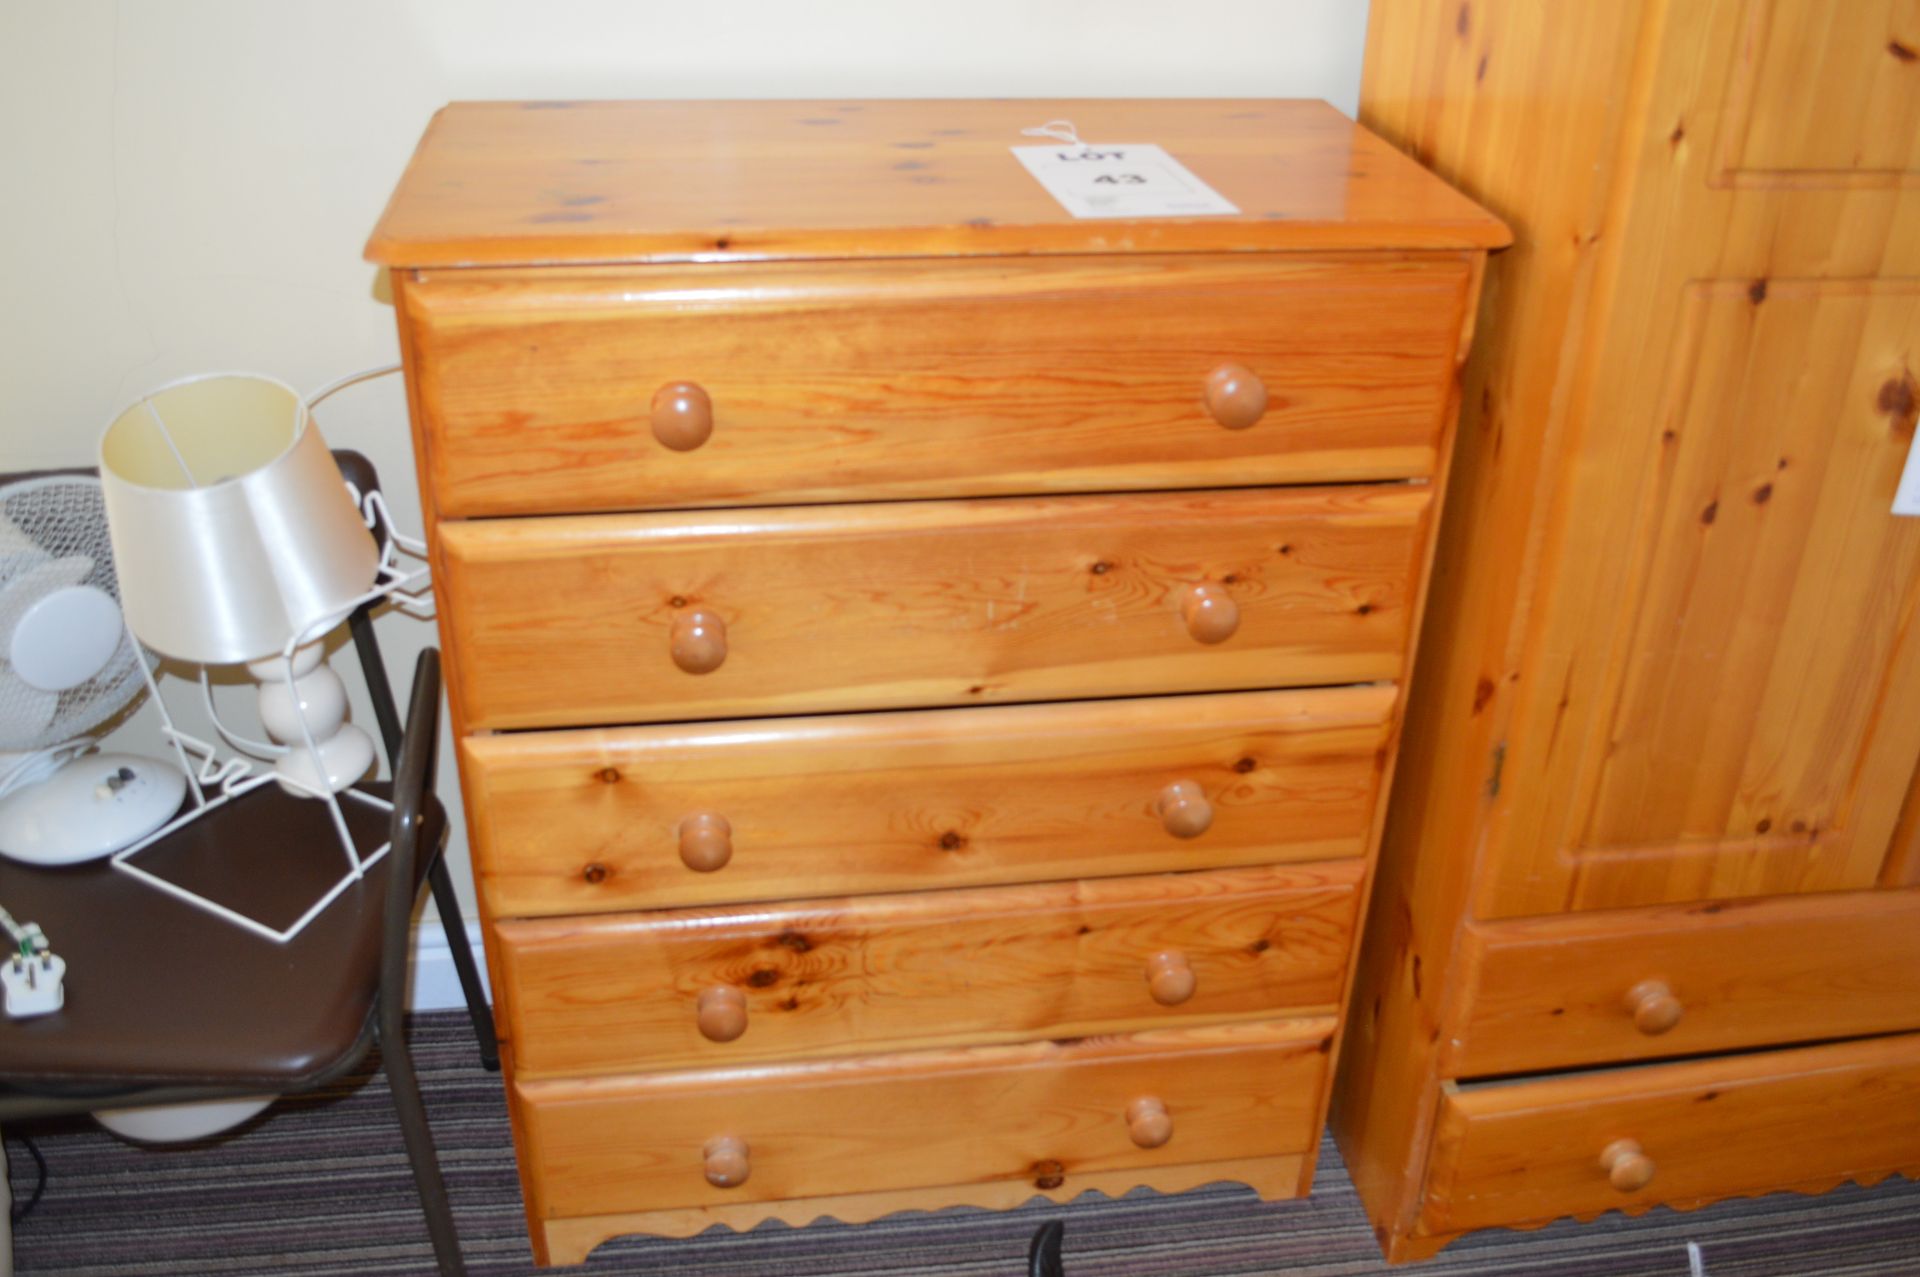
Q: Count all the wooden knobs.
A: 12